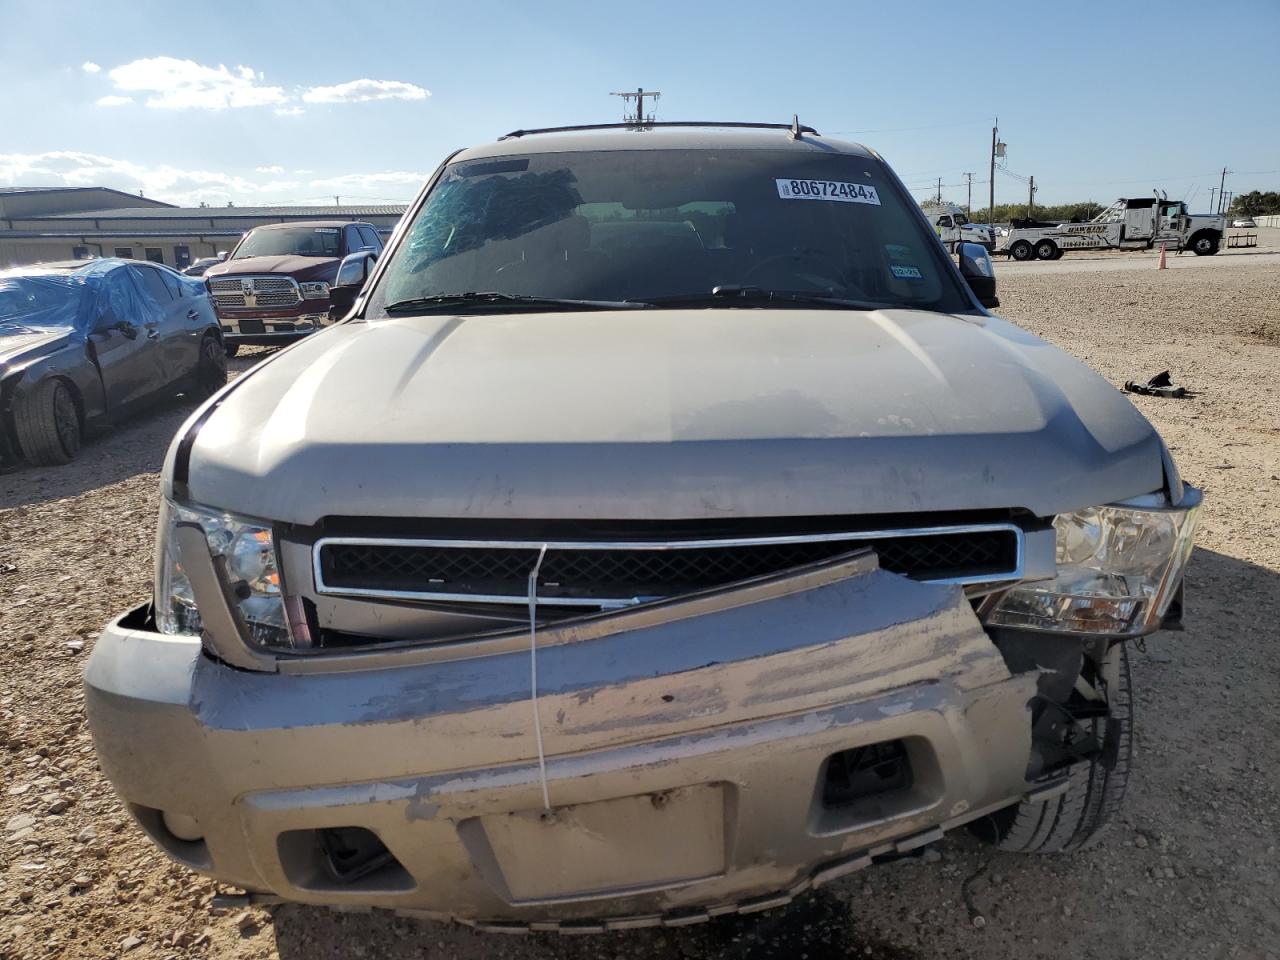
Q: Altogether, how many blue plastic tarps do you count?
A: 1